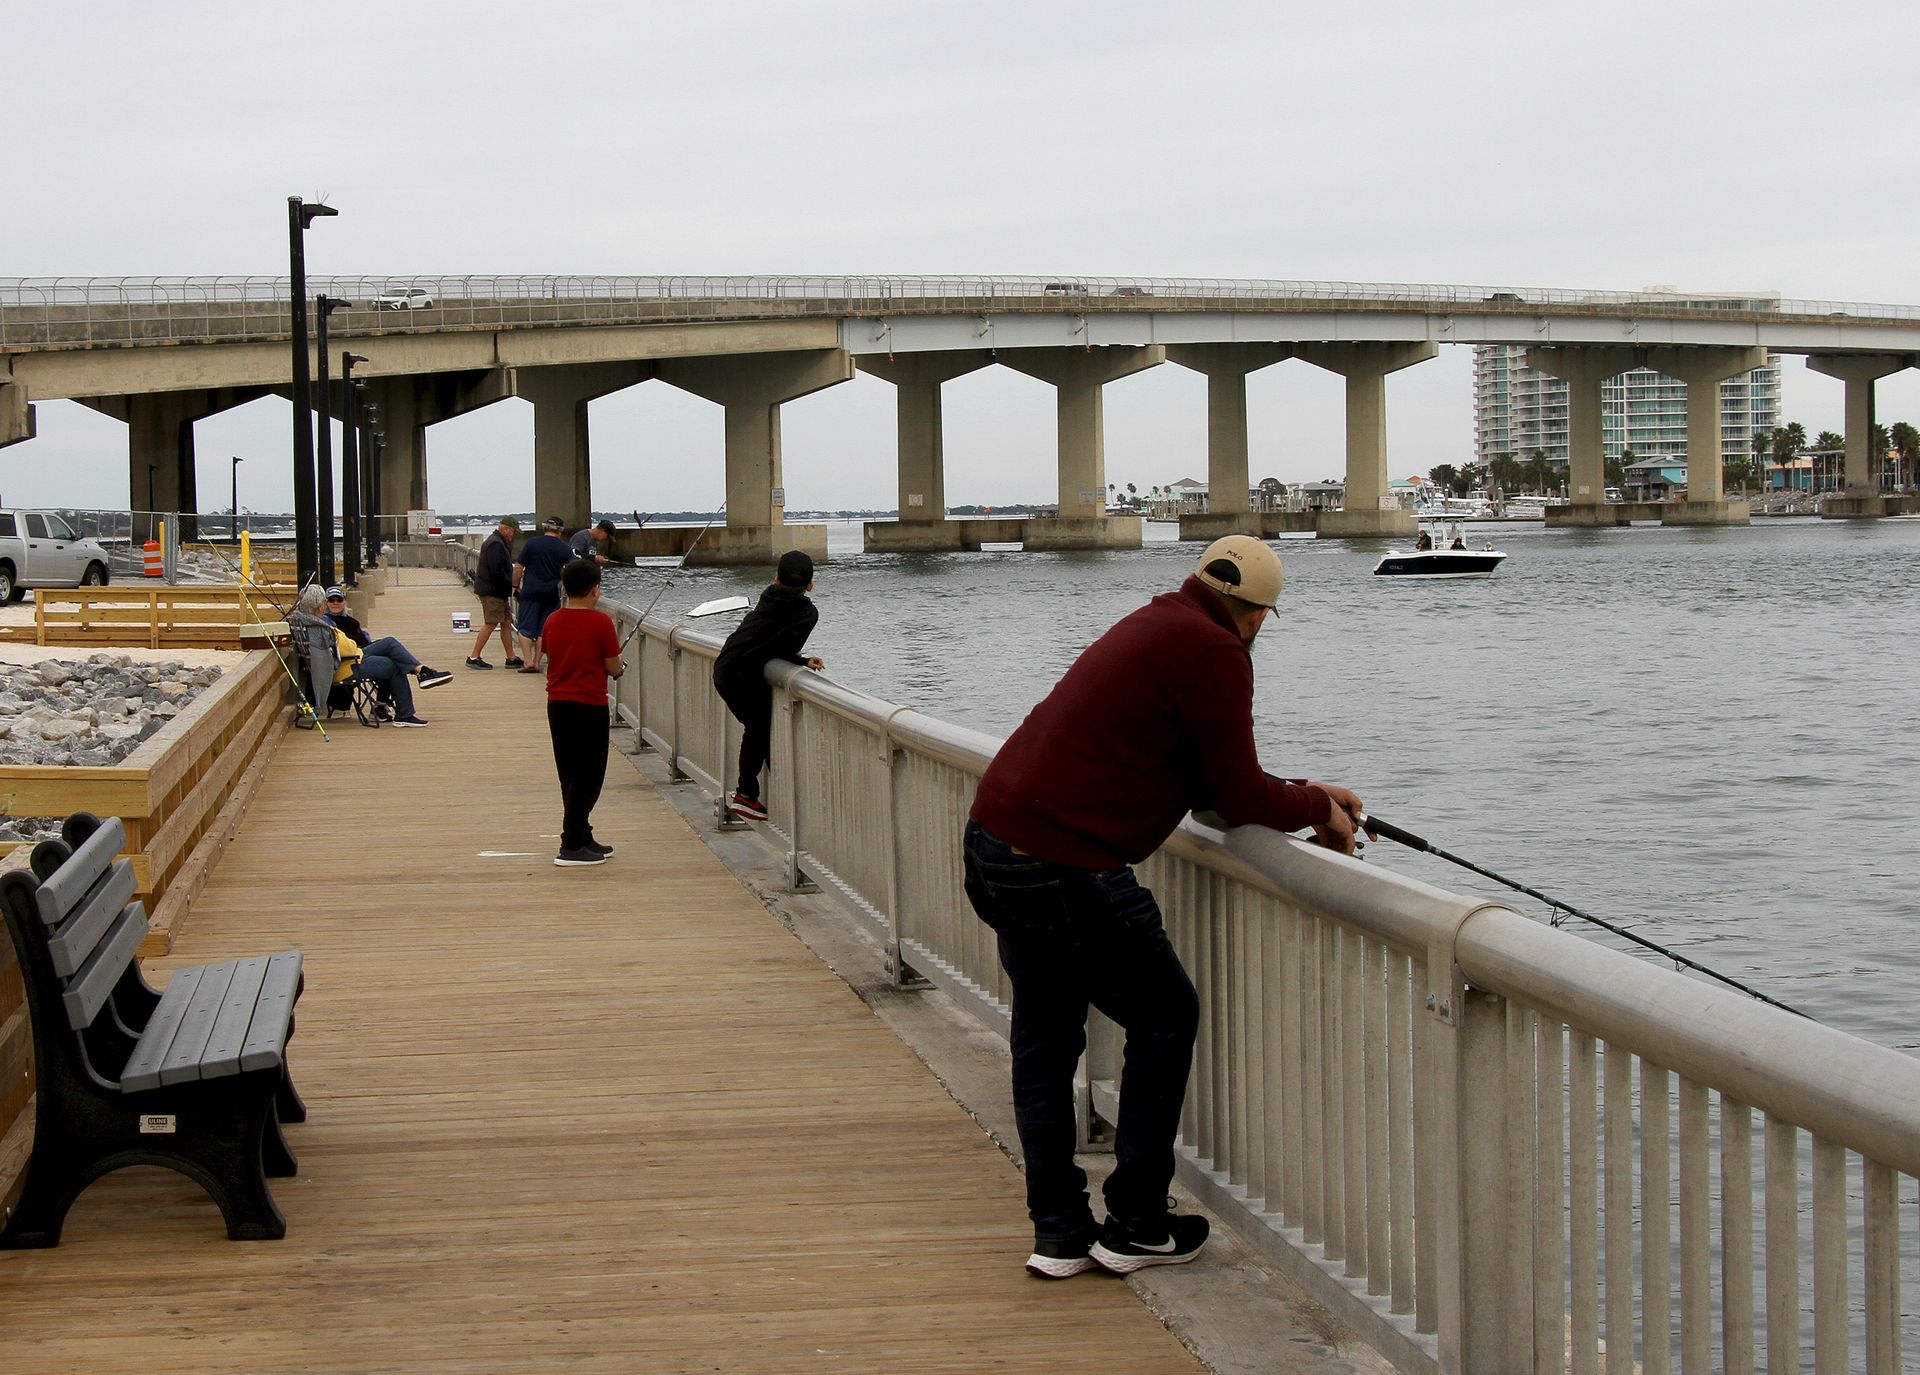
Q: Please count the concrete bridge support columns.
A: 11